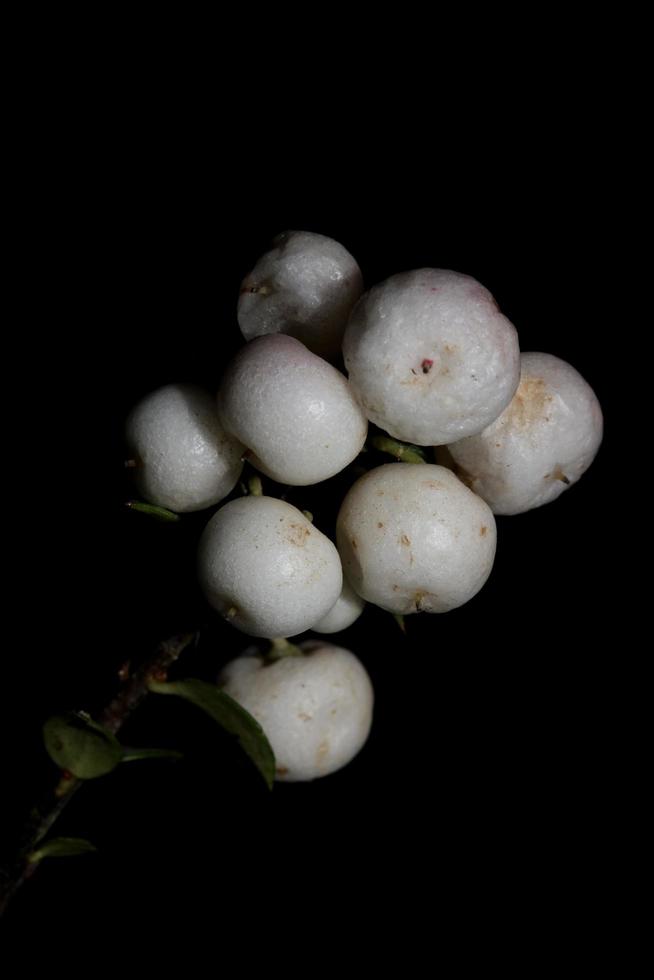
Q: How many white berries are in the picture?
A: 9